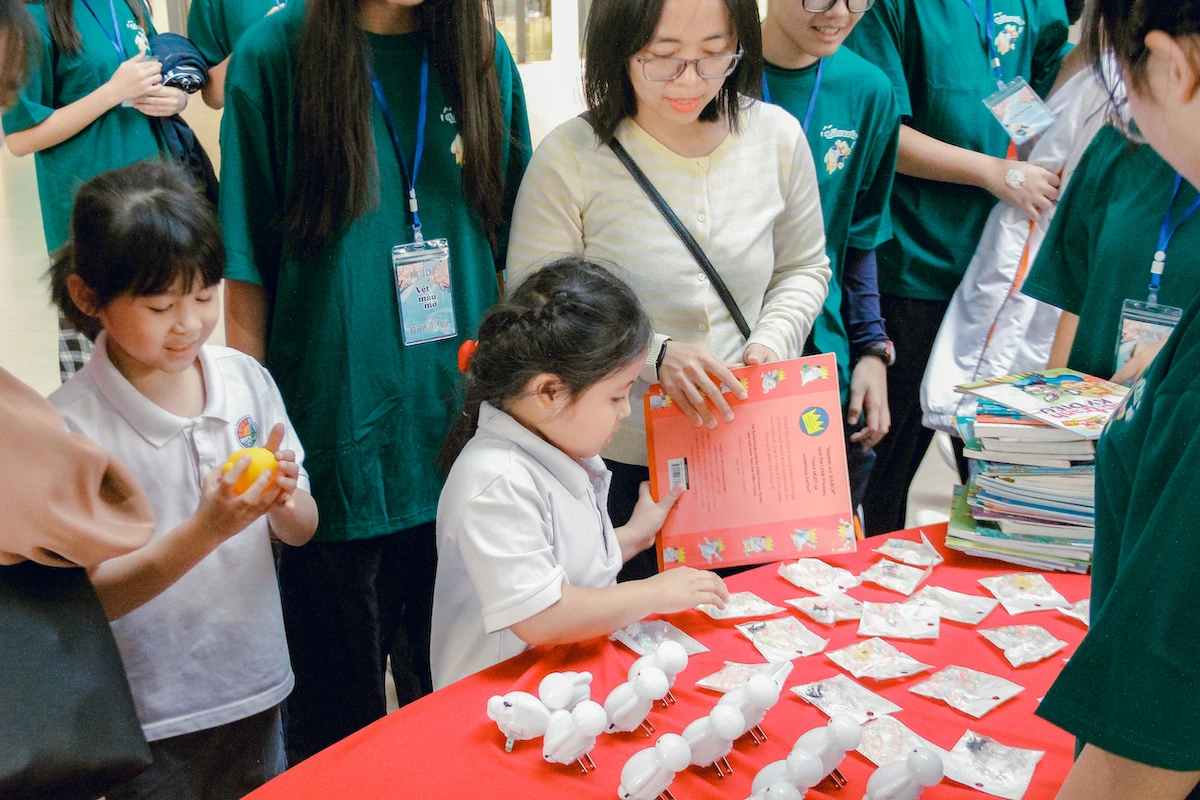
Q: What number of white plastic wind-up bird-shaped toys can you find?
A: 12